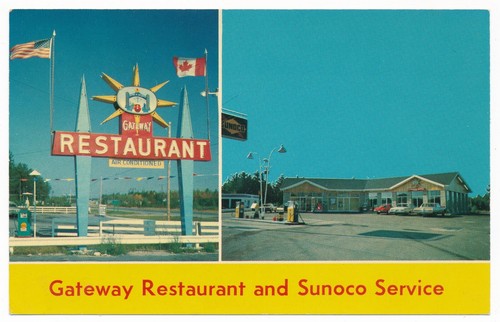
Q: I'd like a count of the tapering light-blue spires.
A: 2